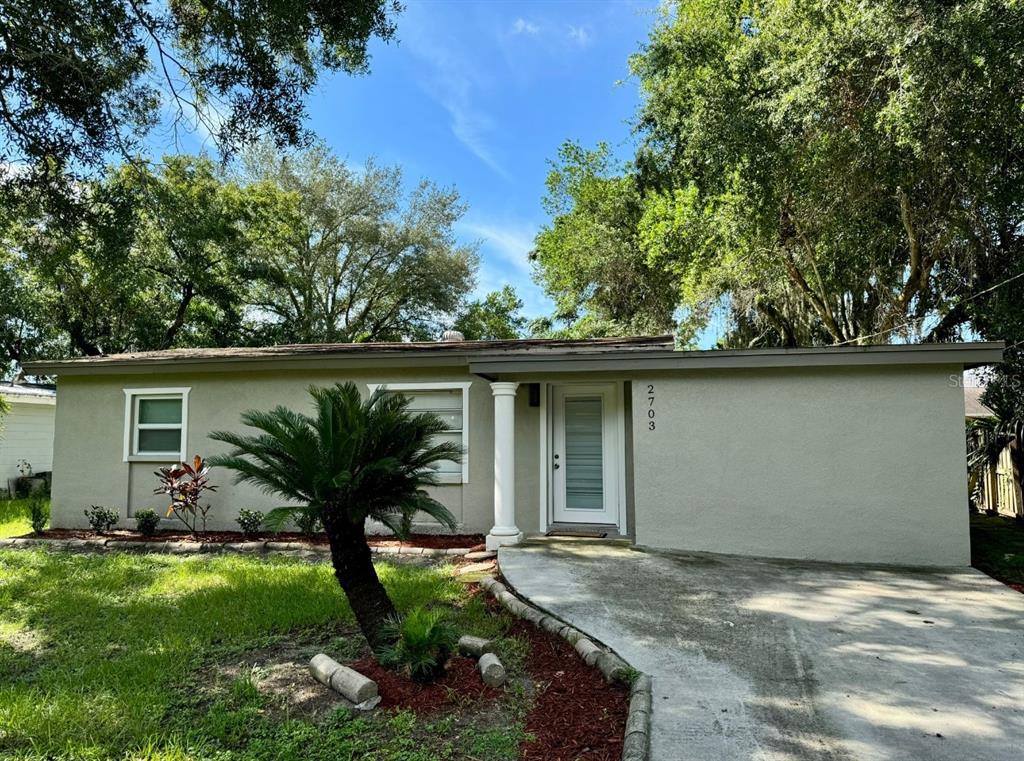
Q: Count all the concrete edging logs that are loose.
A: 4